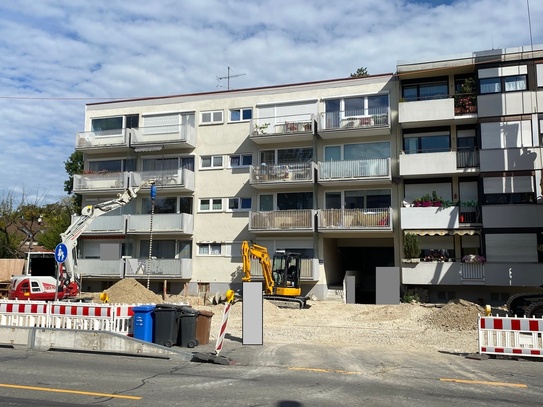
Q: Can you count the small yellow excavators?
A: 1